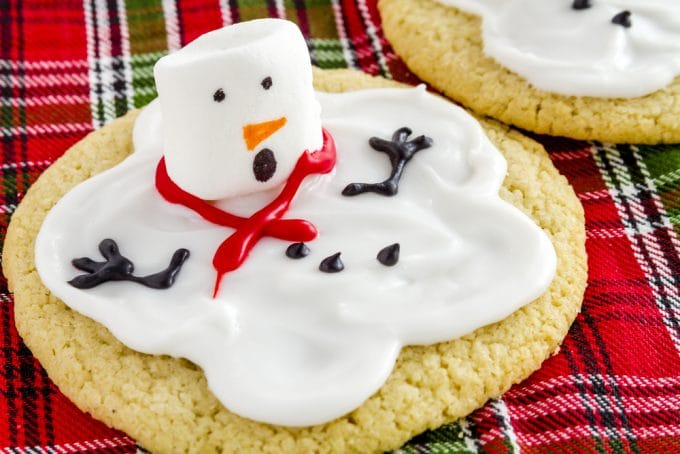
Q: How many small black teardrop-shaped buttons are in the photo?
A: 5